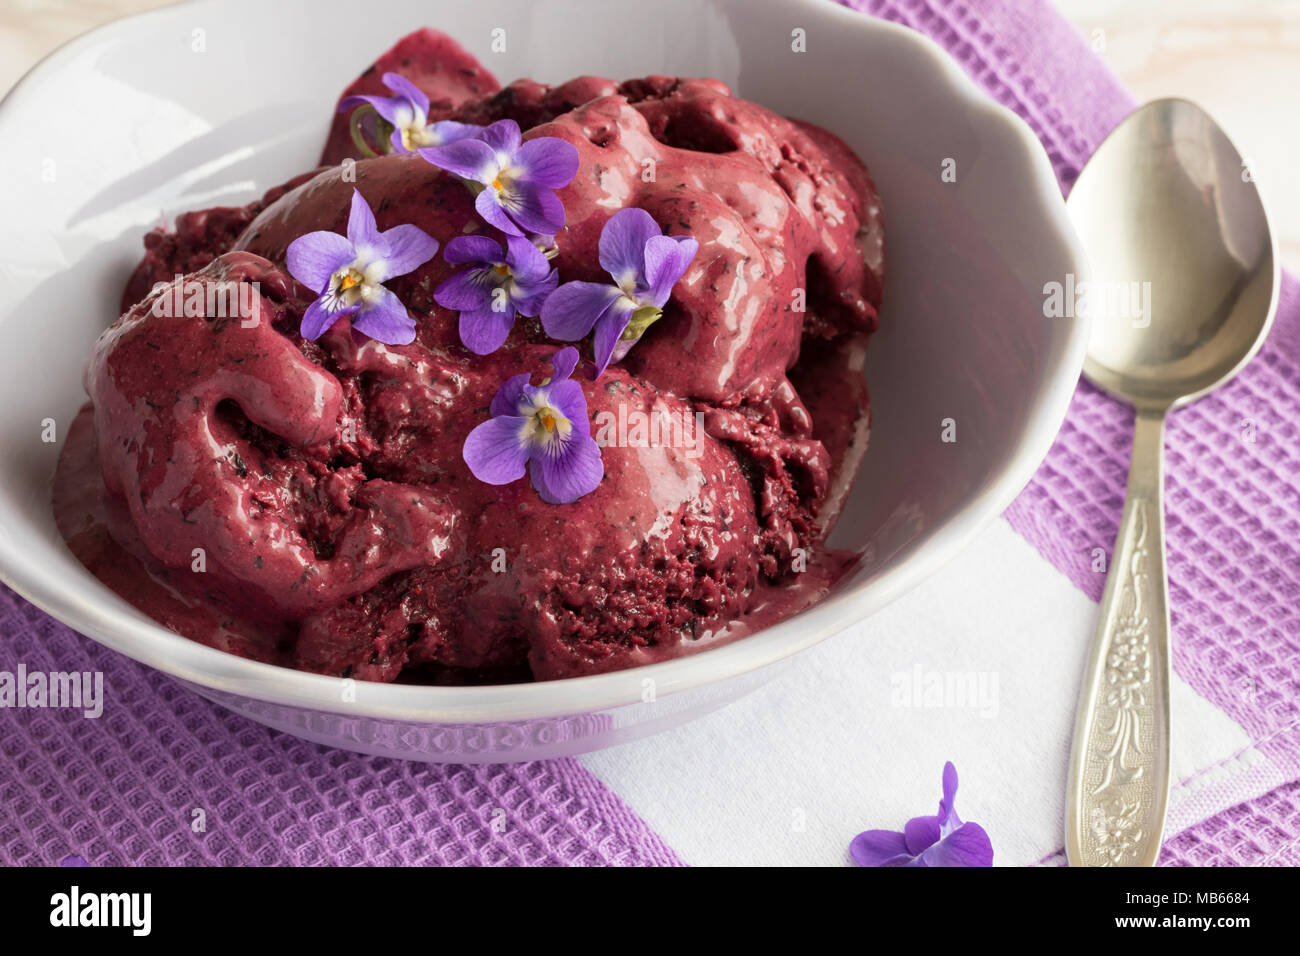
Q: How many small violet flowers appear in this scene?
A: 7